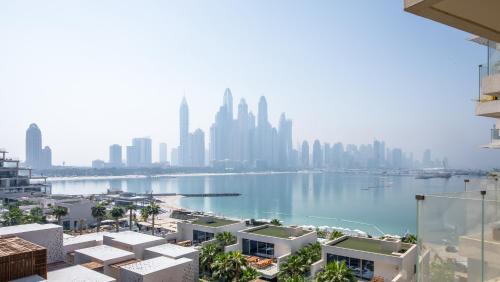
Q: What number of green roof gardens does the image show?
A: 3